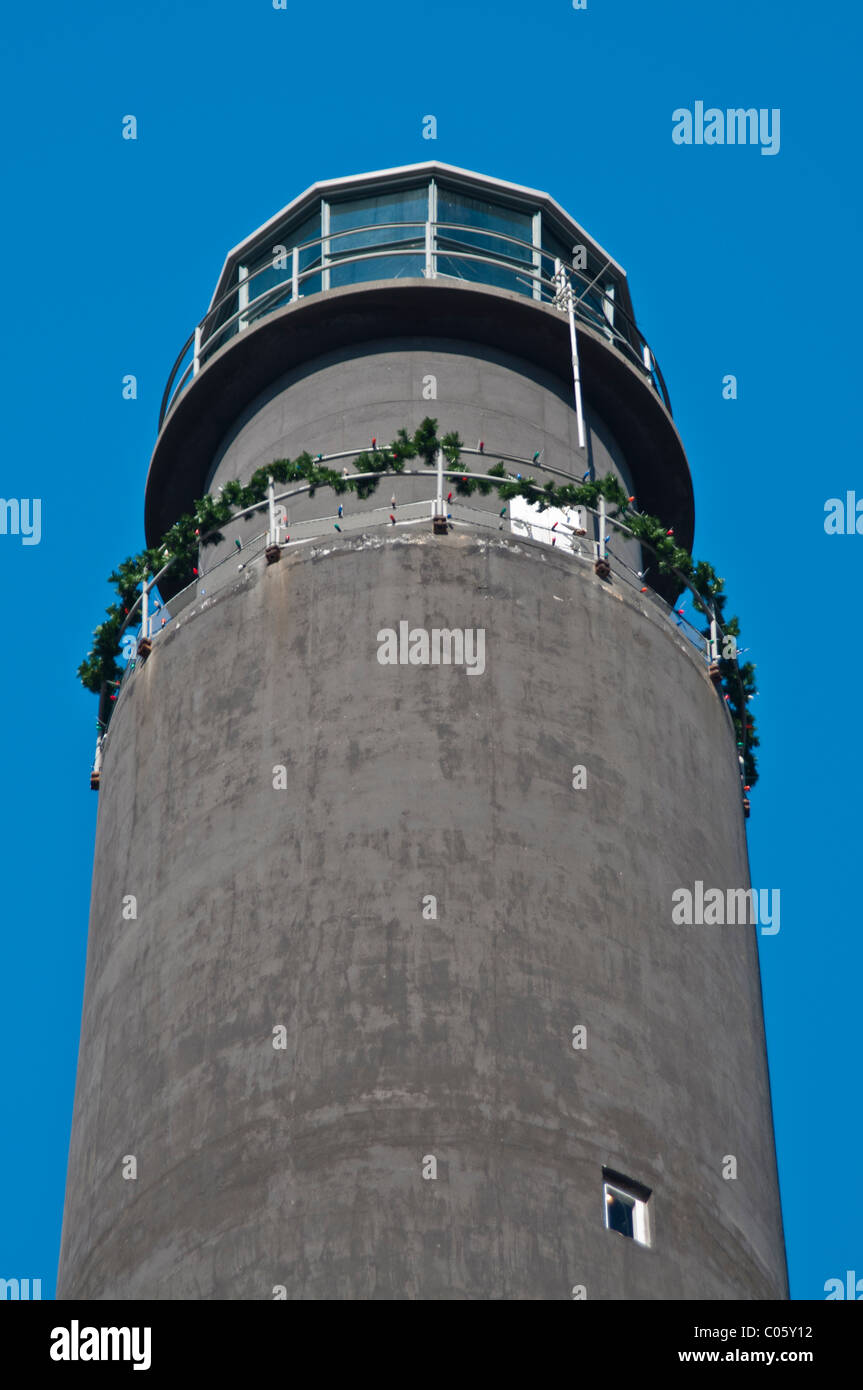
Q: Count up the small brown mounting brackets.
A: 7